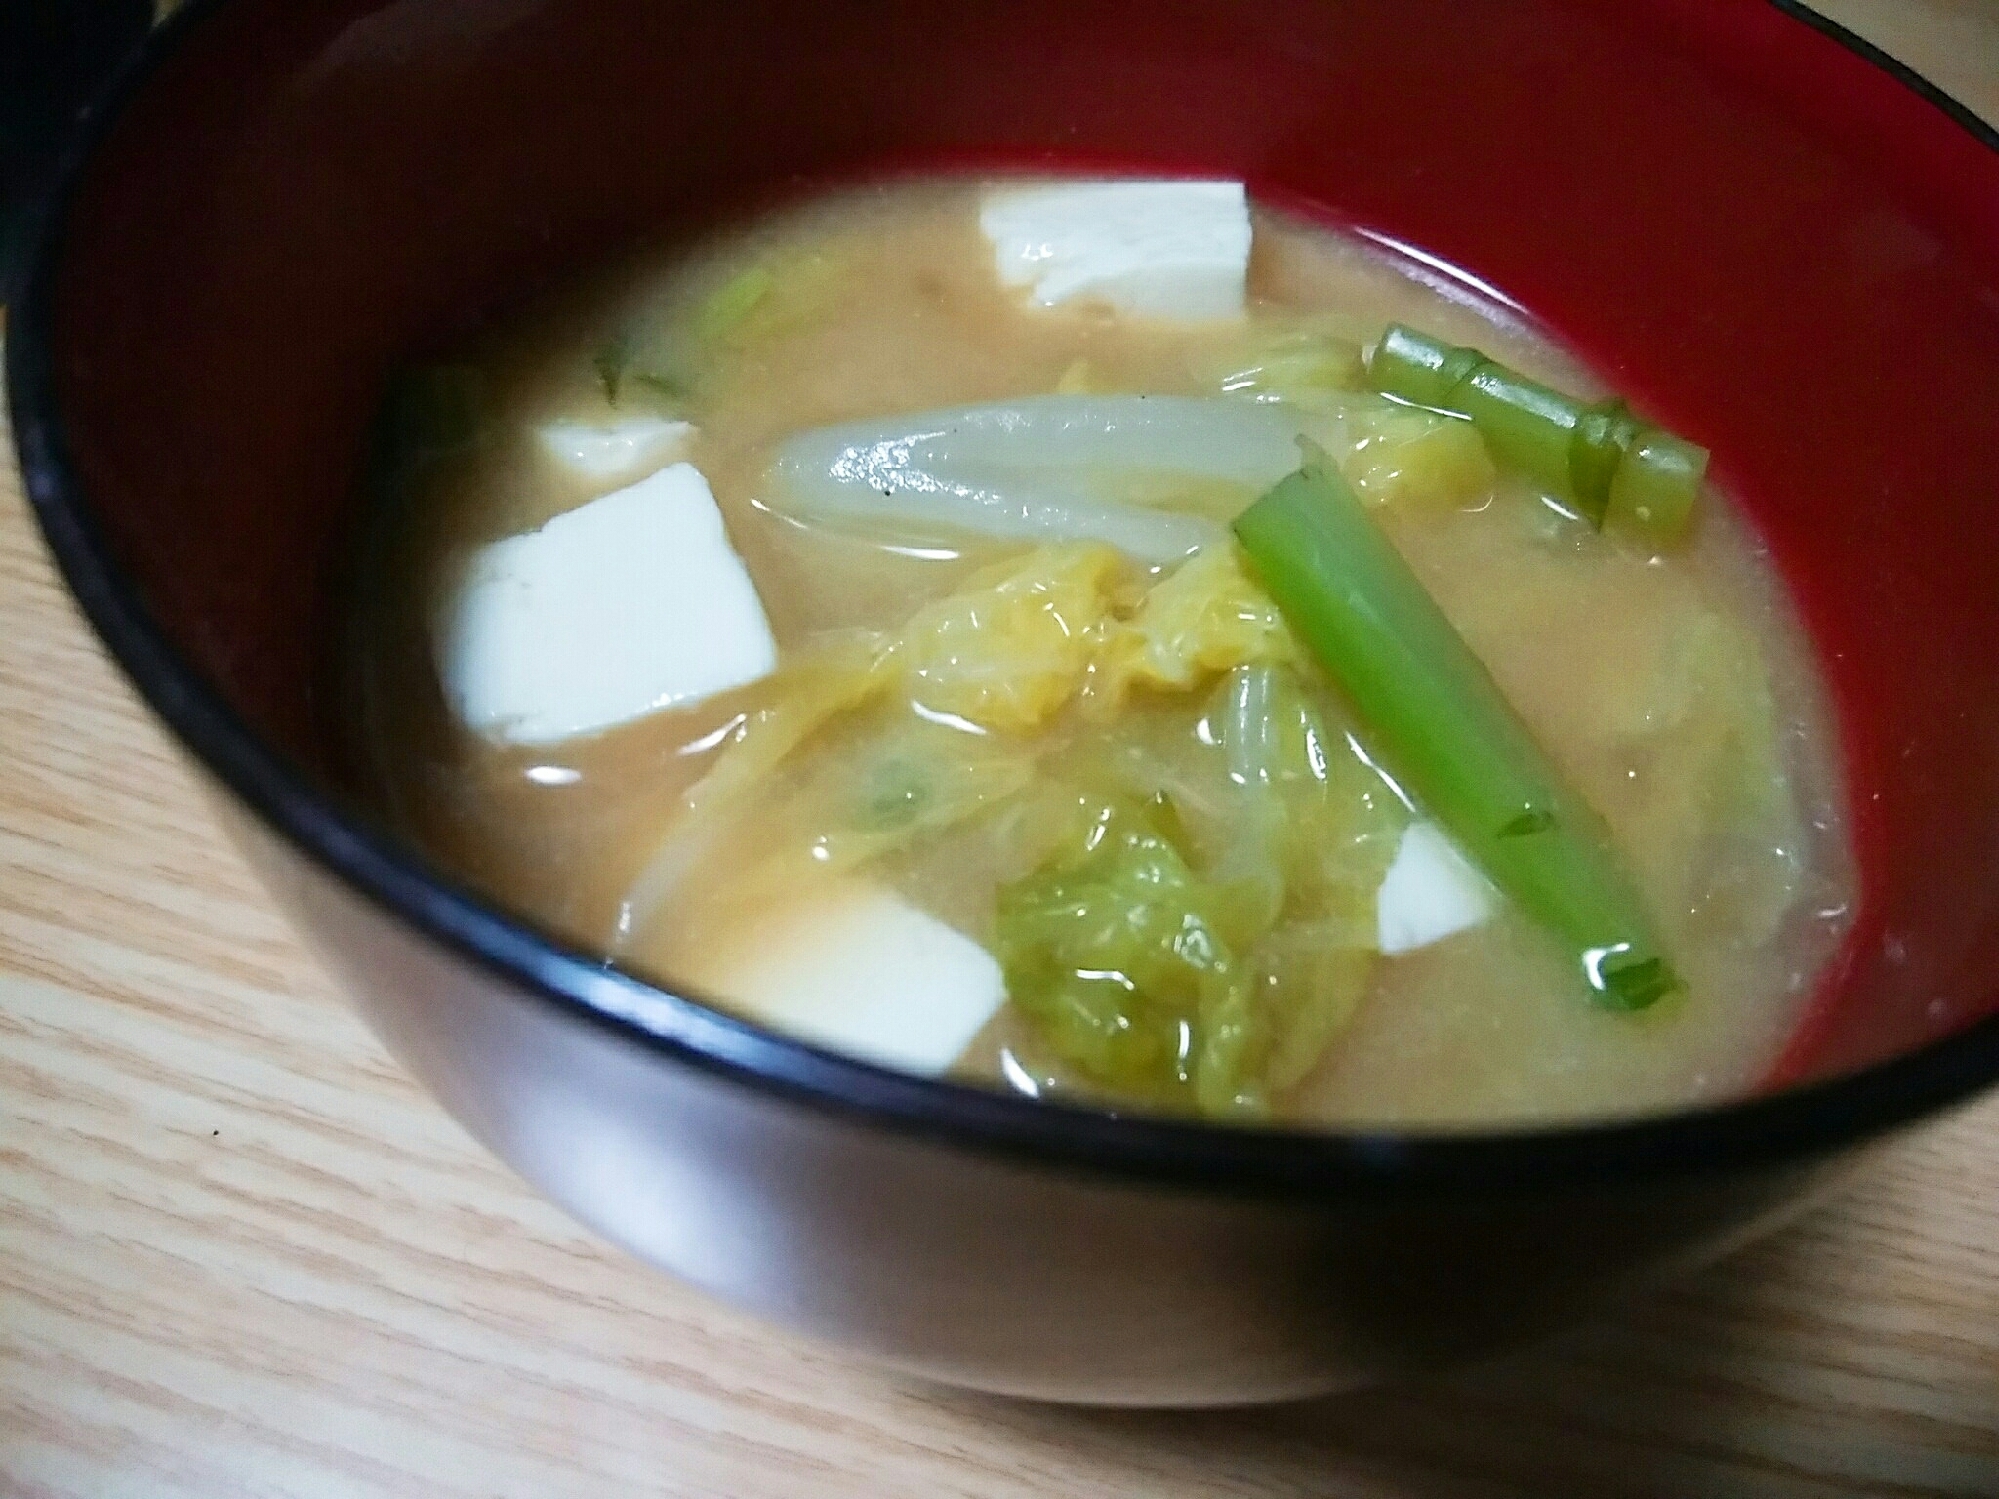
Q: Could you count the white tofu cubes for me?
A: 5